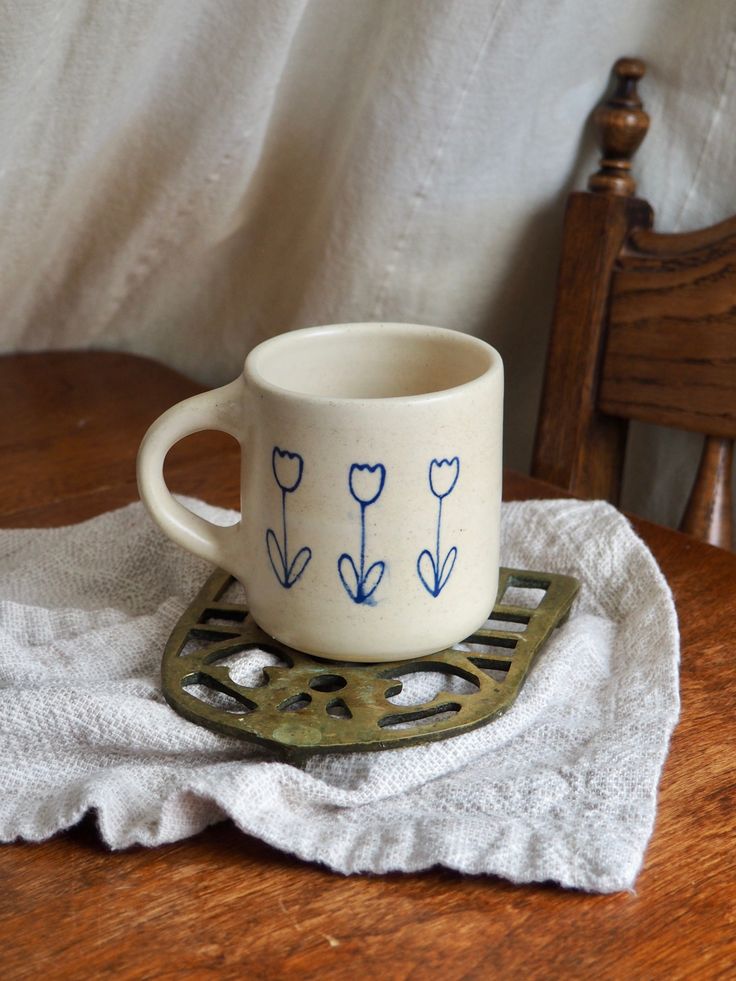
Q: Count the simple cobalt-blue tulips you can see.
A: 3